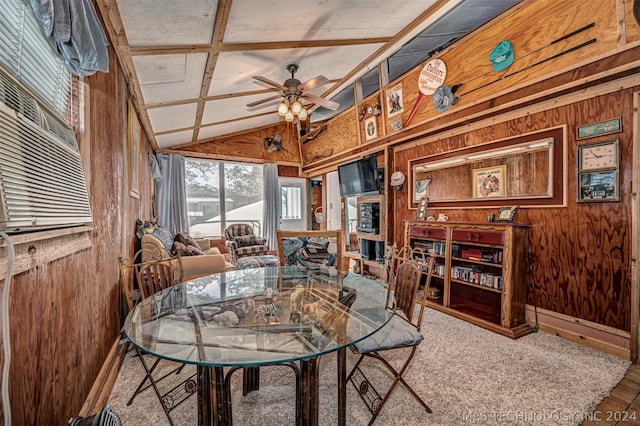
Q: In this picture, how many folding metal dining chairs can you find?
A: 2